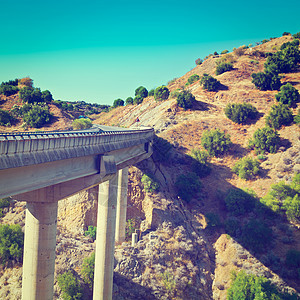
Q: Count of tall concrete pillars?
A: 3